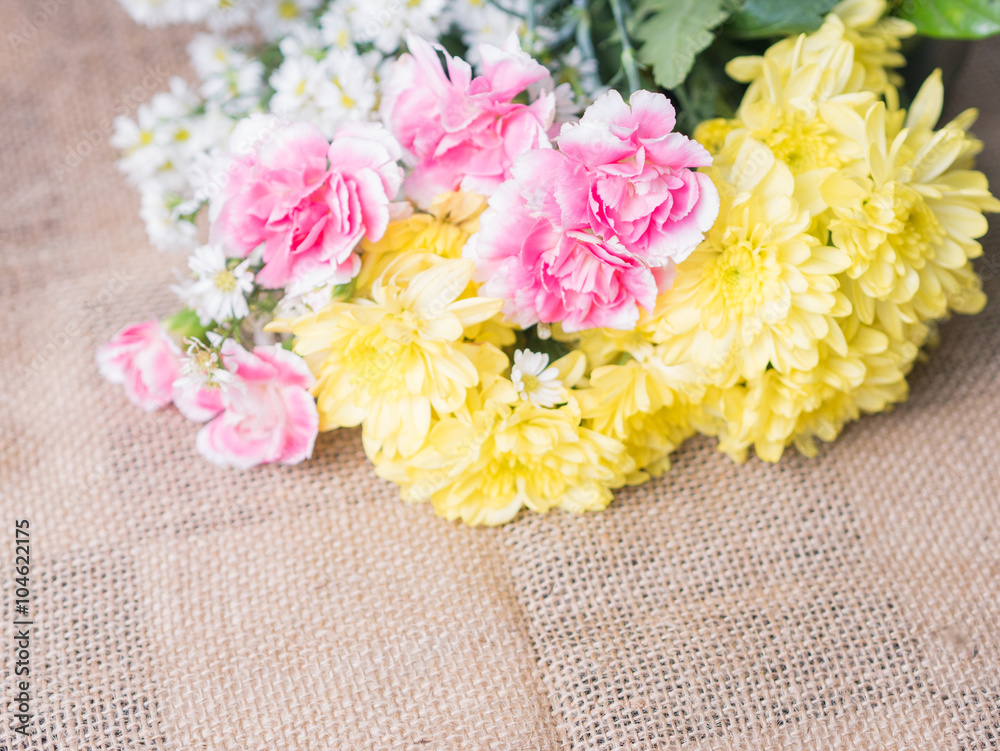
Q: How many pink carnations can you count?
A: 6